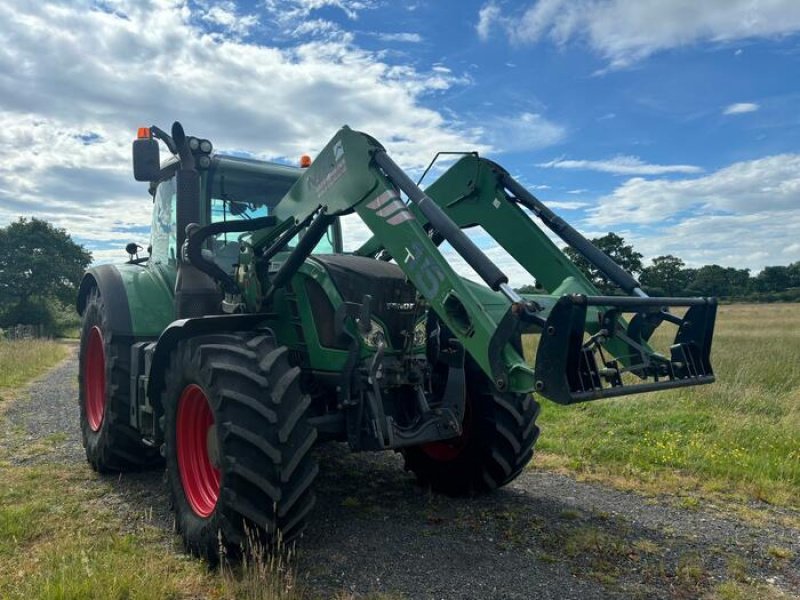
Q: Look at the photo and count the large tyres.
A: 3